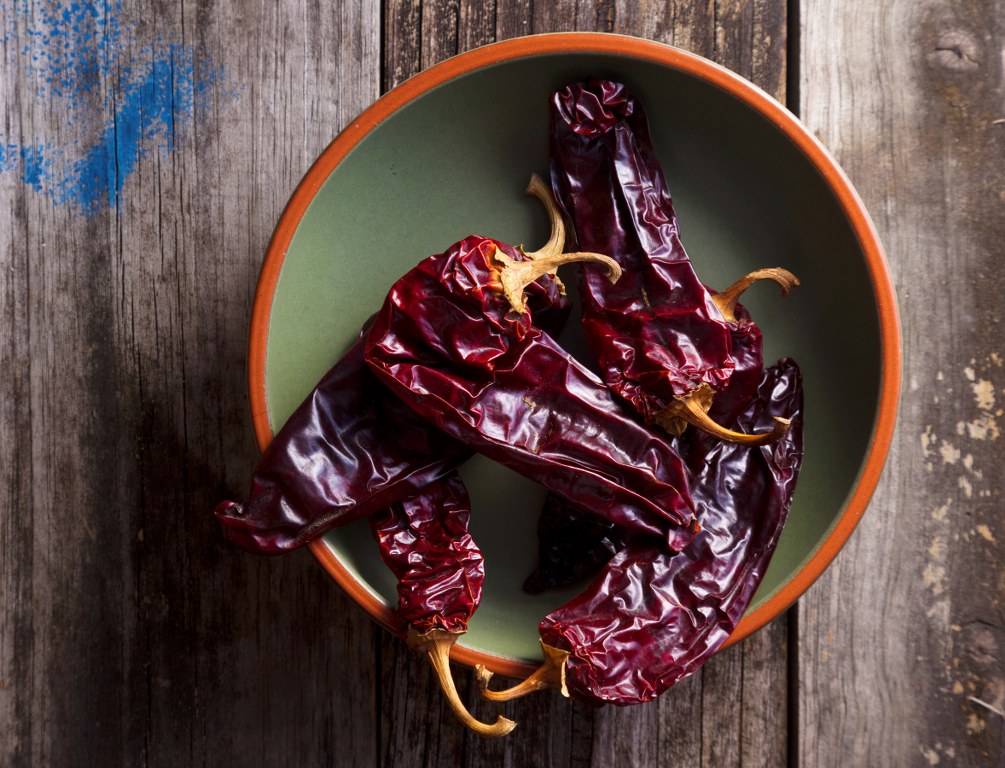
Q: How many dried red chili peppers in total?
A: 6